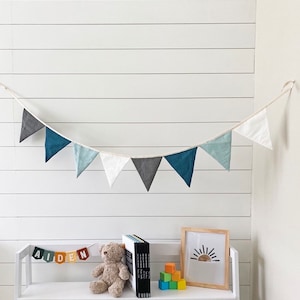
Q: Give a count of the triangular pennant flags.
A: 8